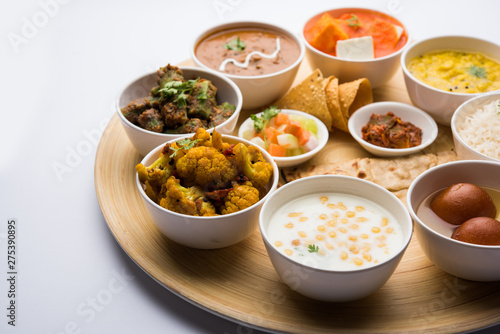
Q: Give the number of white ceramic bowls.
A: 10